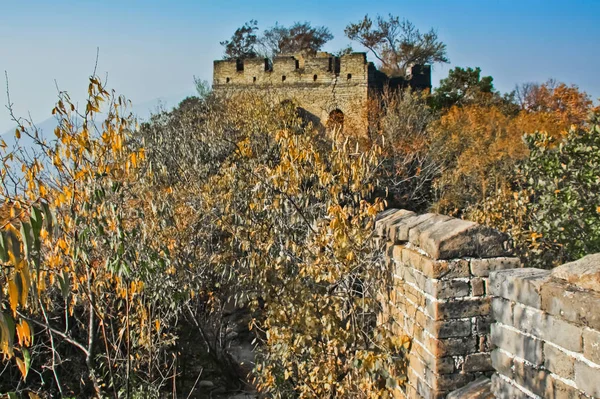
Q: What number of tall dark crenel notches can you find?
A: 4